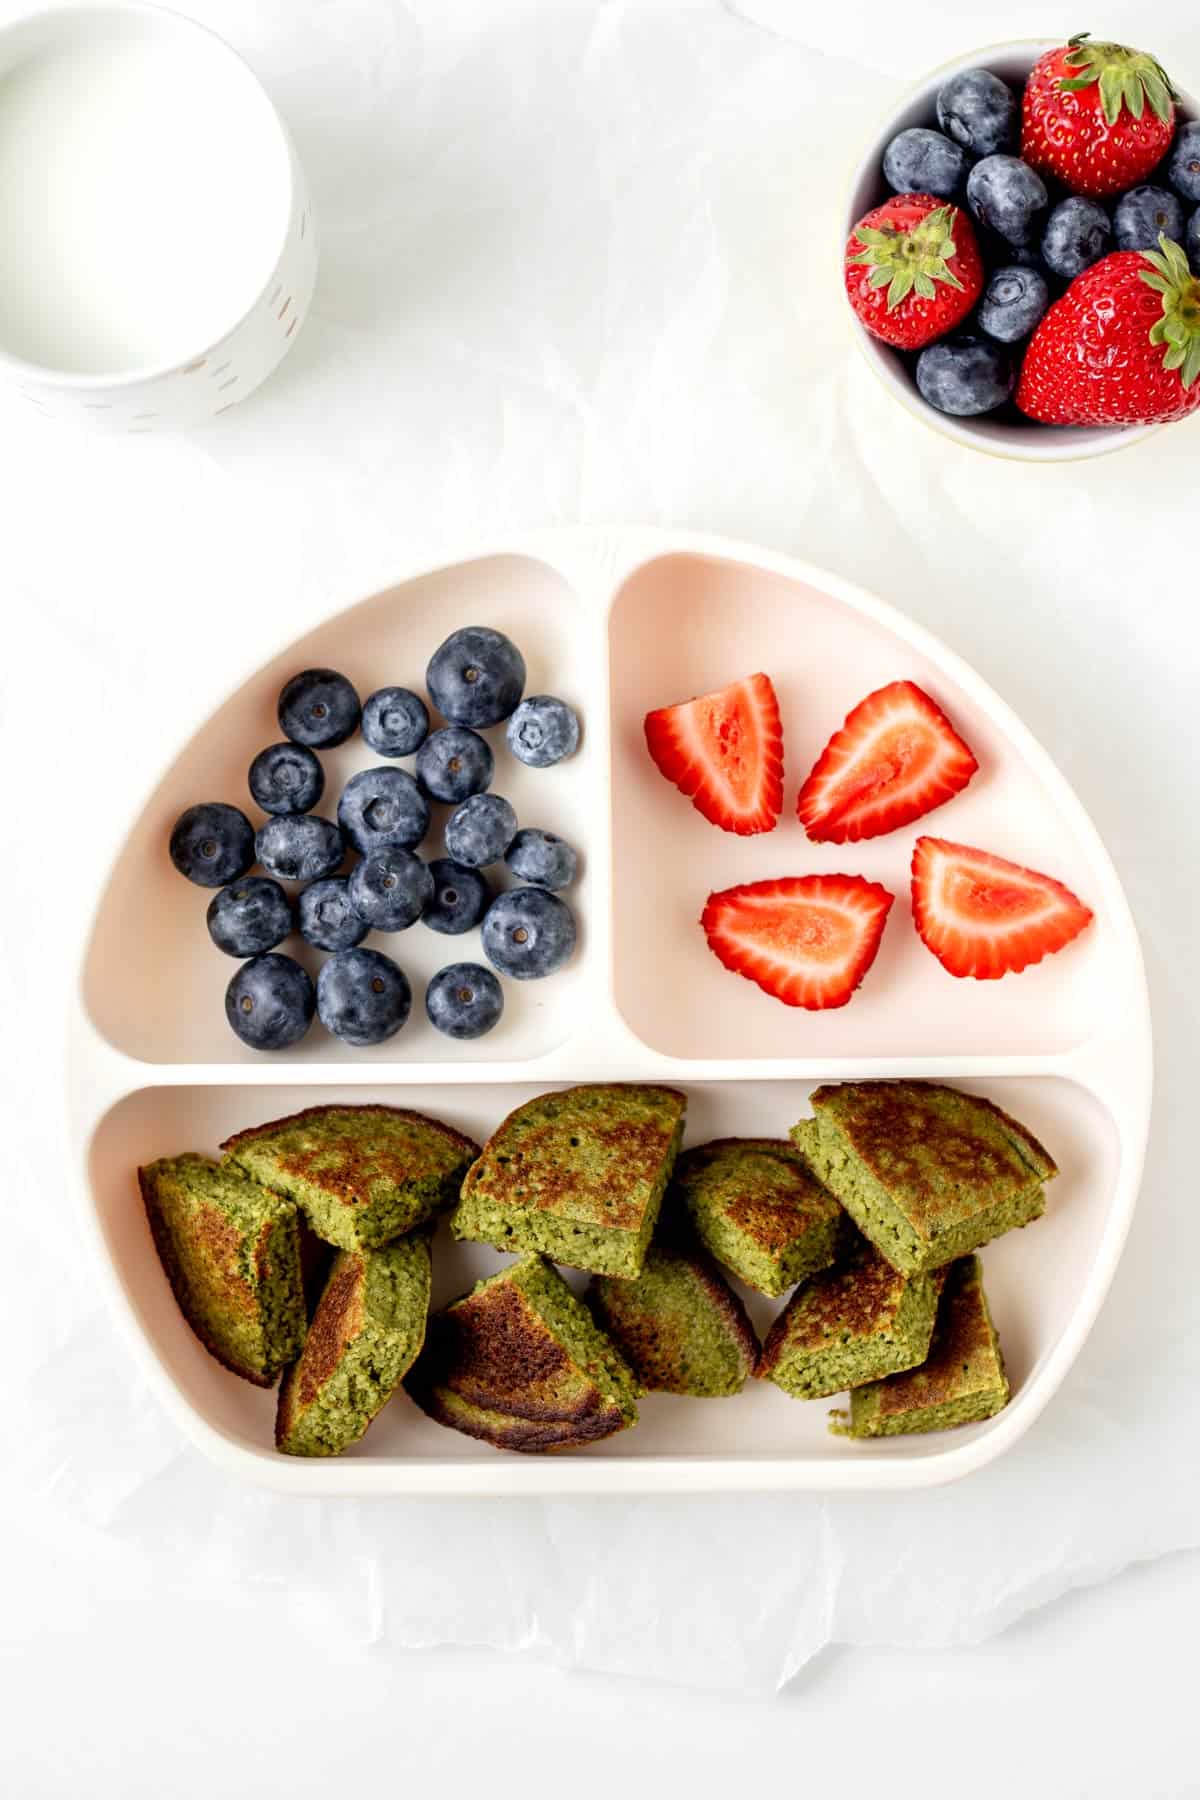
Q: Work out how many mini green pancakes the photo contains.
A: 10